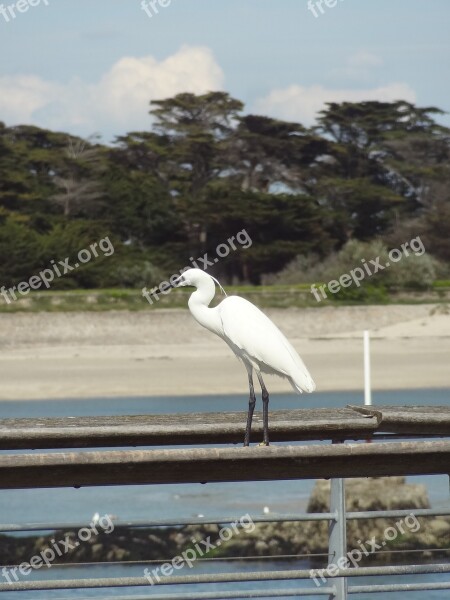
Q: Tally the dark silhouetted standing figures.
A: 0